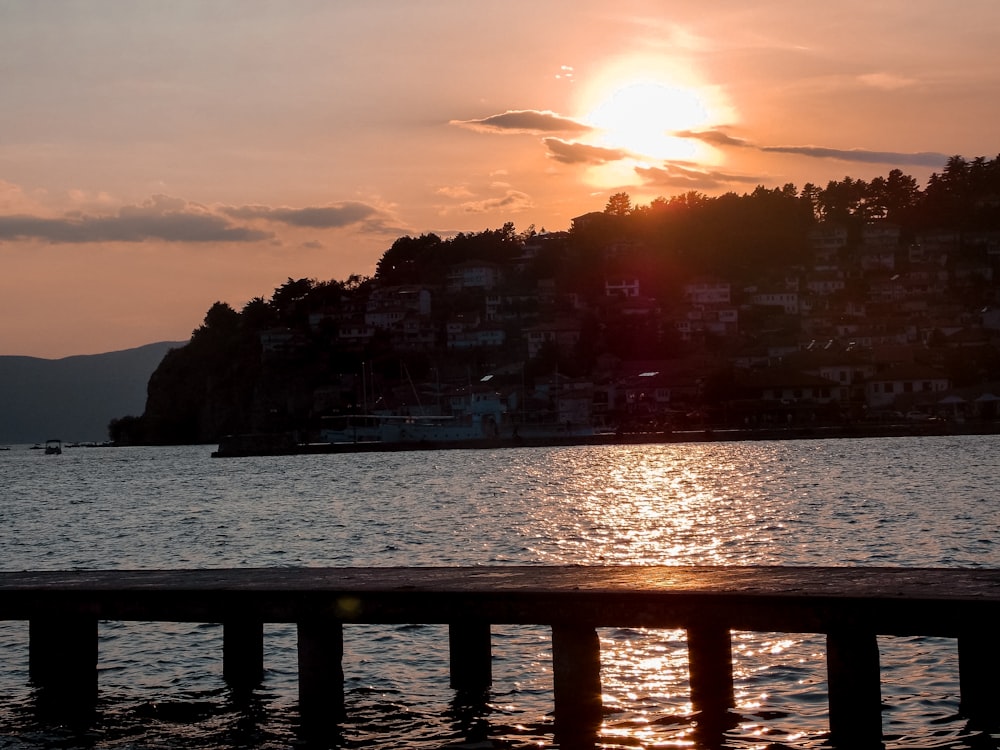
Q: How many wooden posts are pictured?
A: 8